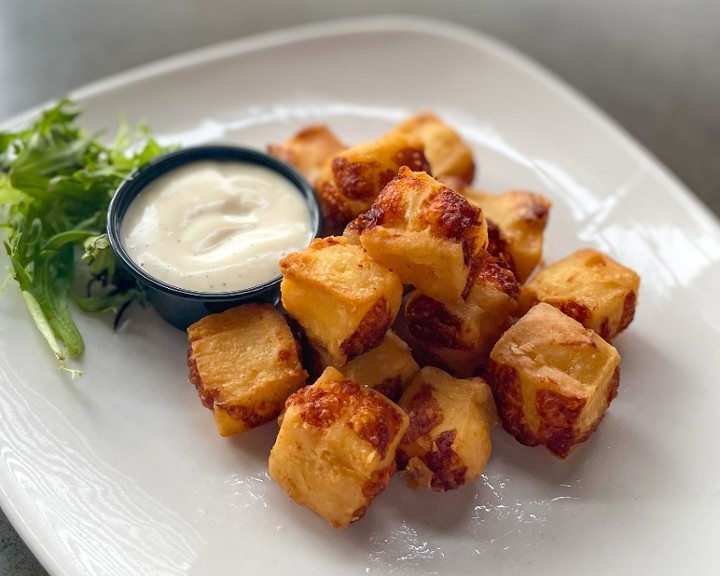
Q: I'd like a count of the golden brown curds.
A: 13